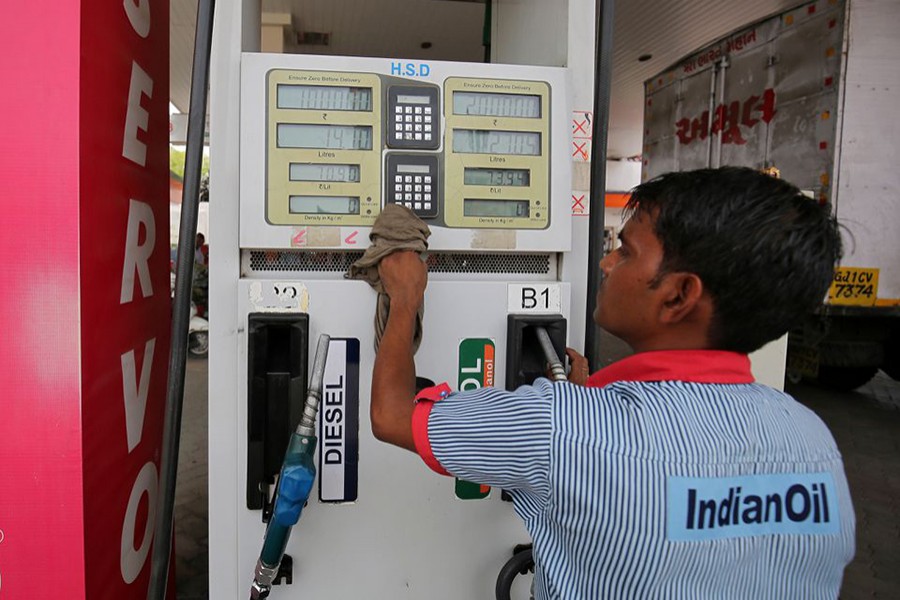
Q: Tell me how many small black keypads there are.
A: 2